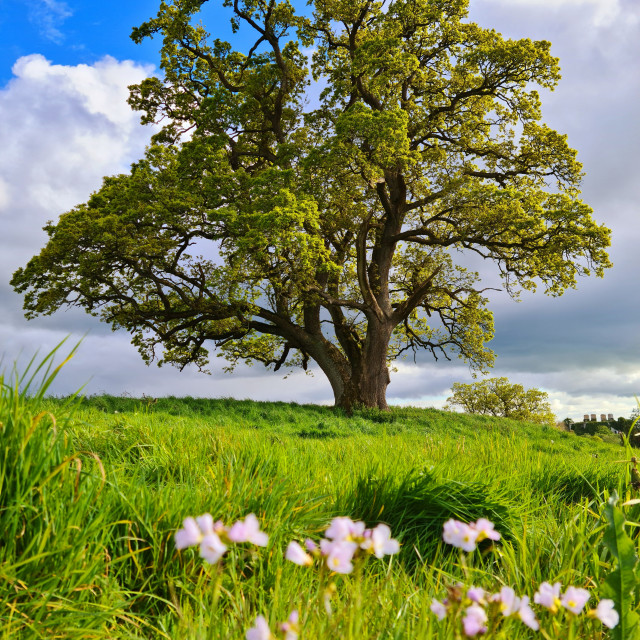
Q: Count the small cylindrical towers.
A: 4